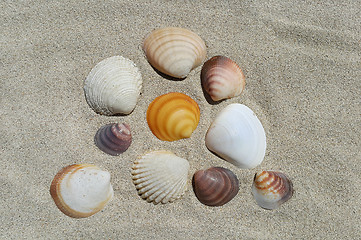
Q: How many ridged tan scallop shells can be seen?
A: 1